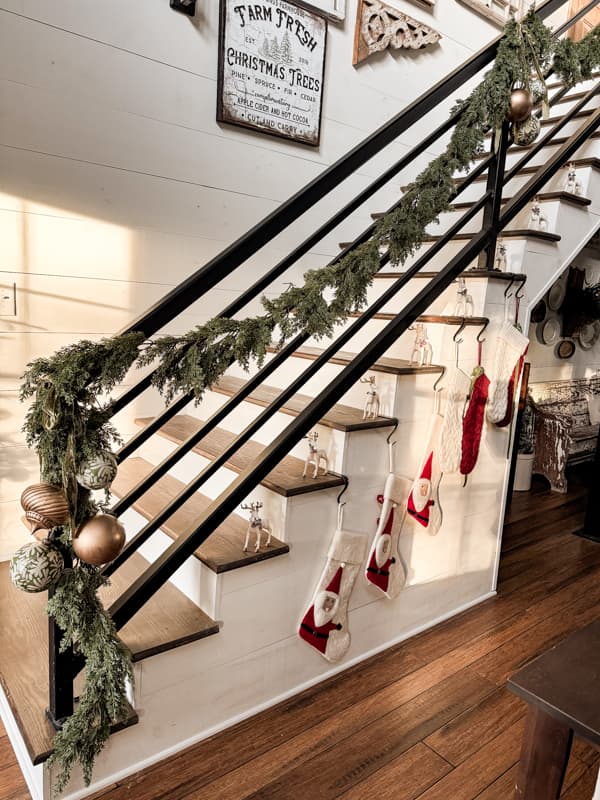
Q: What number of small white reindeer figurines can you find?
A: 8